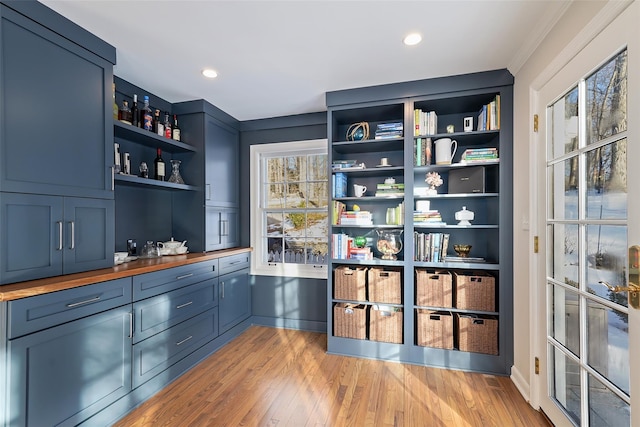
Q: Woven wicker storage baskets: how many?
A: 8